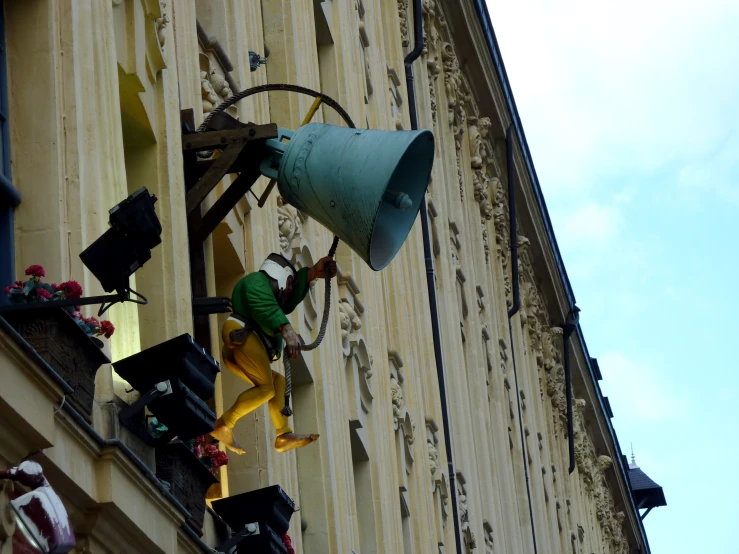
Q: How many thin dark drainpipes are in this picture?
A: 3